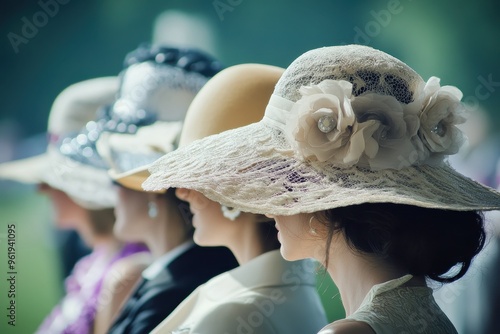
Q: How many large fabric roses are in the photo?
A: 3